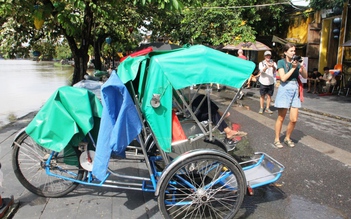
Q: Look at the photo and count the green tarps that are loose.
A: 1